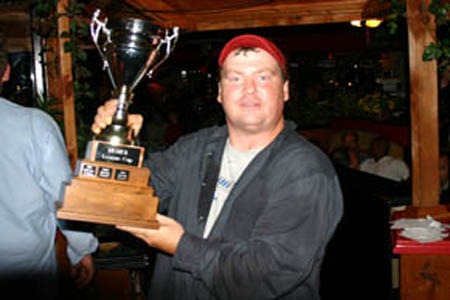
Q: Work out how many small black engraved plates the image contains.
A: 3